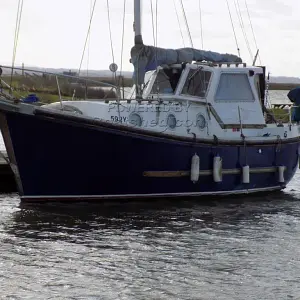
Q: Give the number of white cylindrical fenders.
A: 4